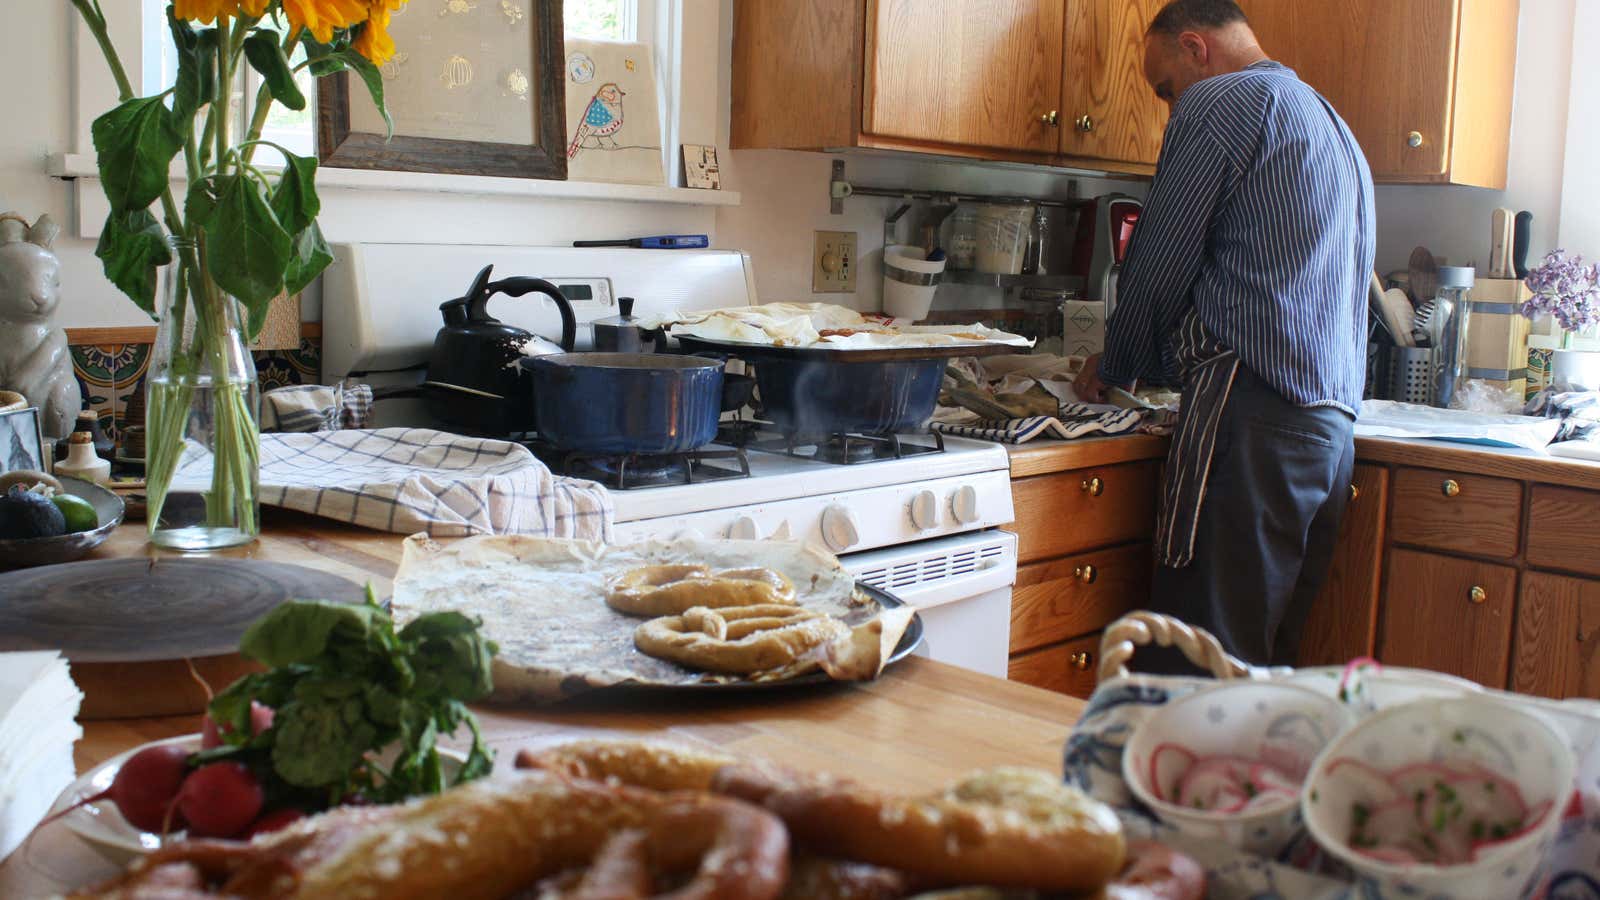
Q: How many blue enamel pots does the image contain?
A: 2